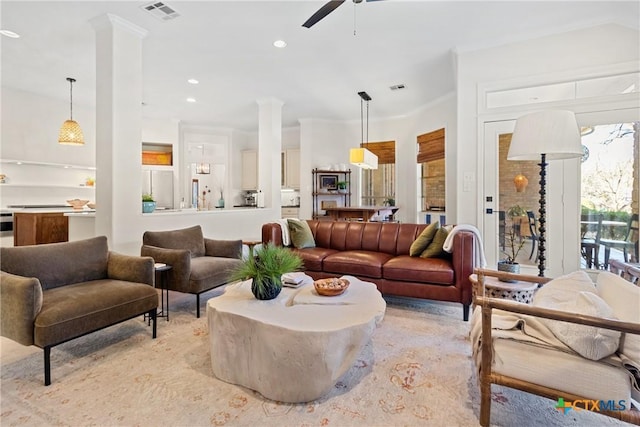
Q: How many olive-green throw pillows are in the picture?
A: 3